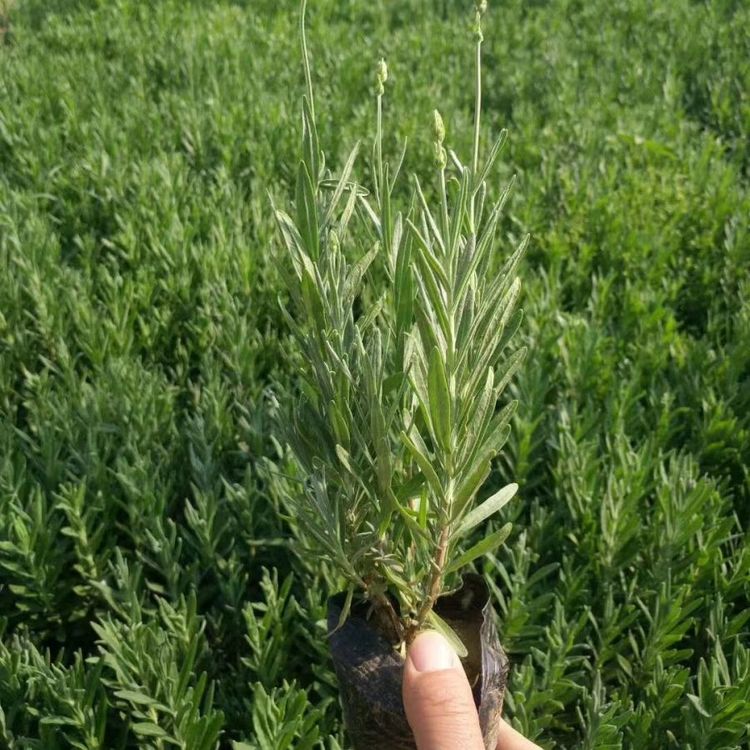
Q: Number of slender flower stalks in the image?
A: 4